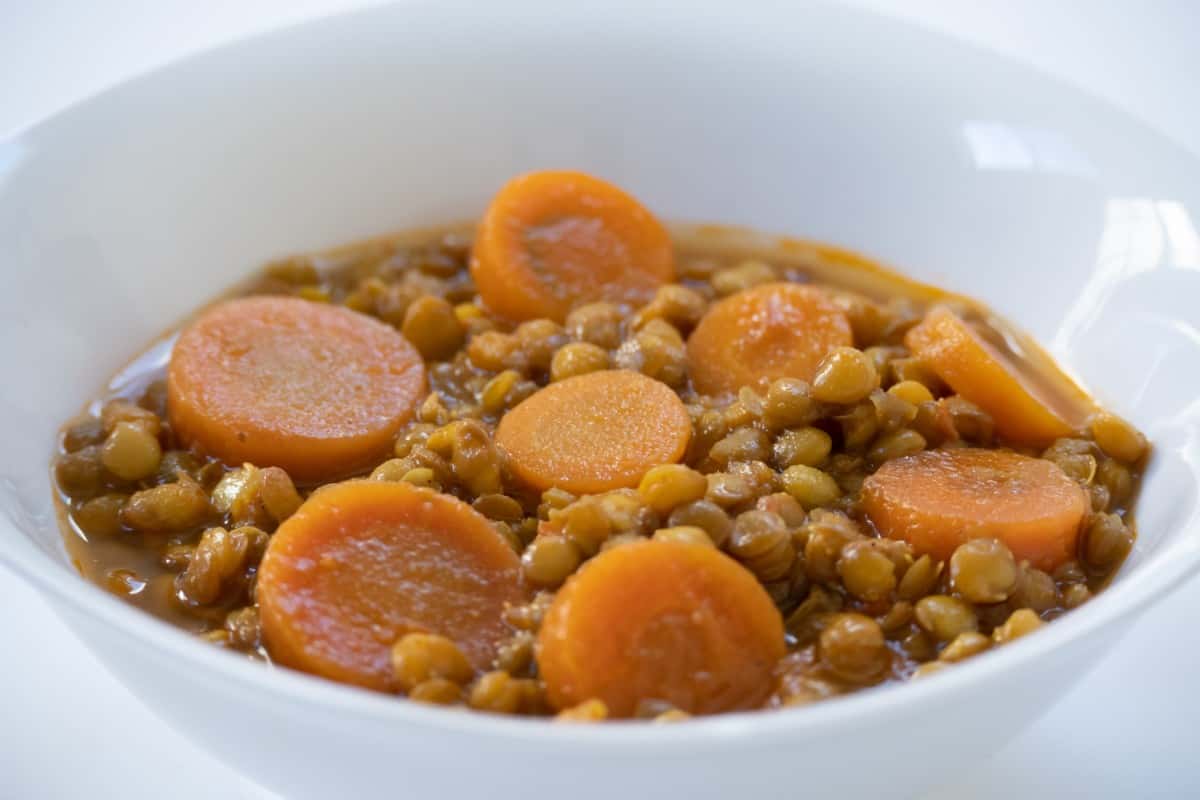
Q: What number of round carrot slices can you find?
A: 8